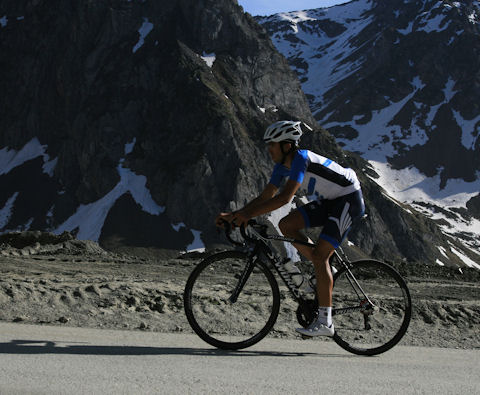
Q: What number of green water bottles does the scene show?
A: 0